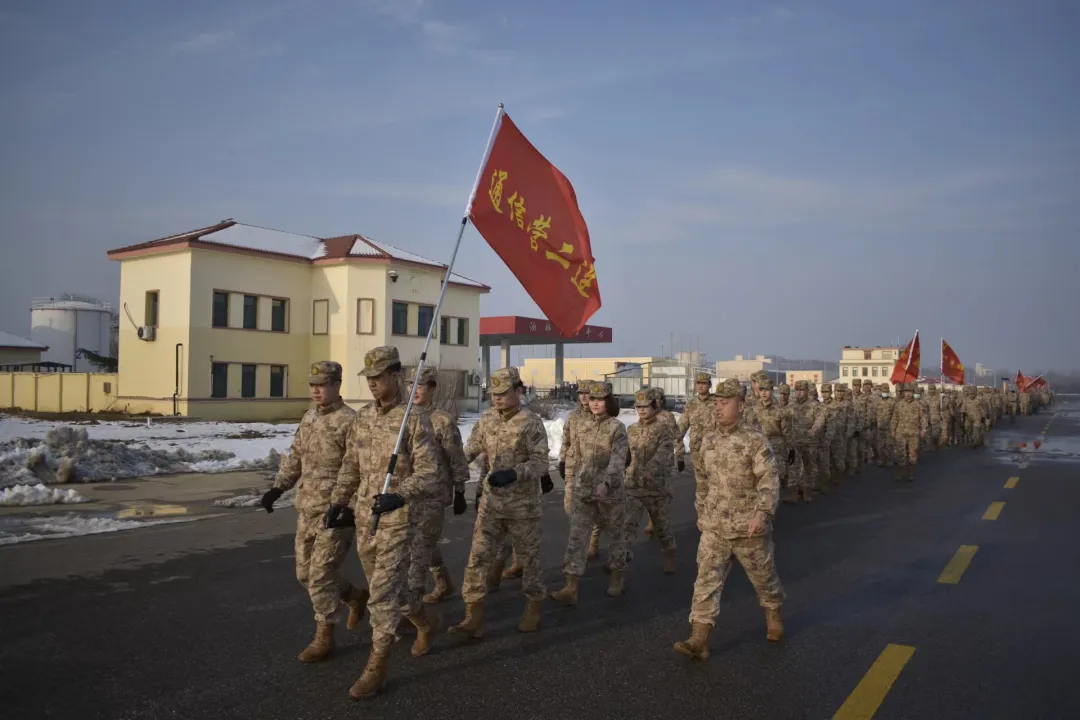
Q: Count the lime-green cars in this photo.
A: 0